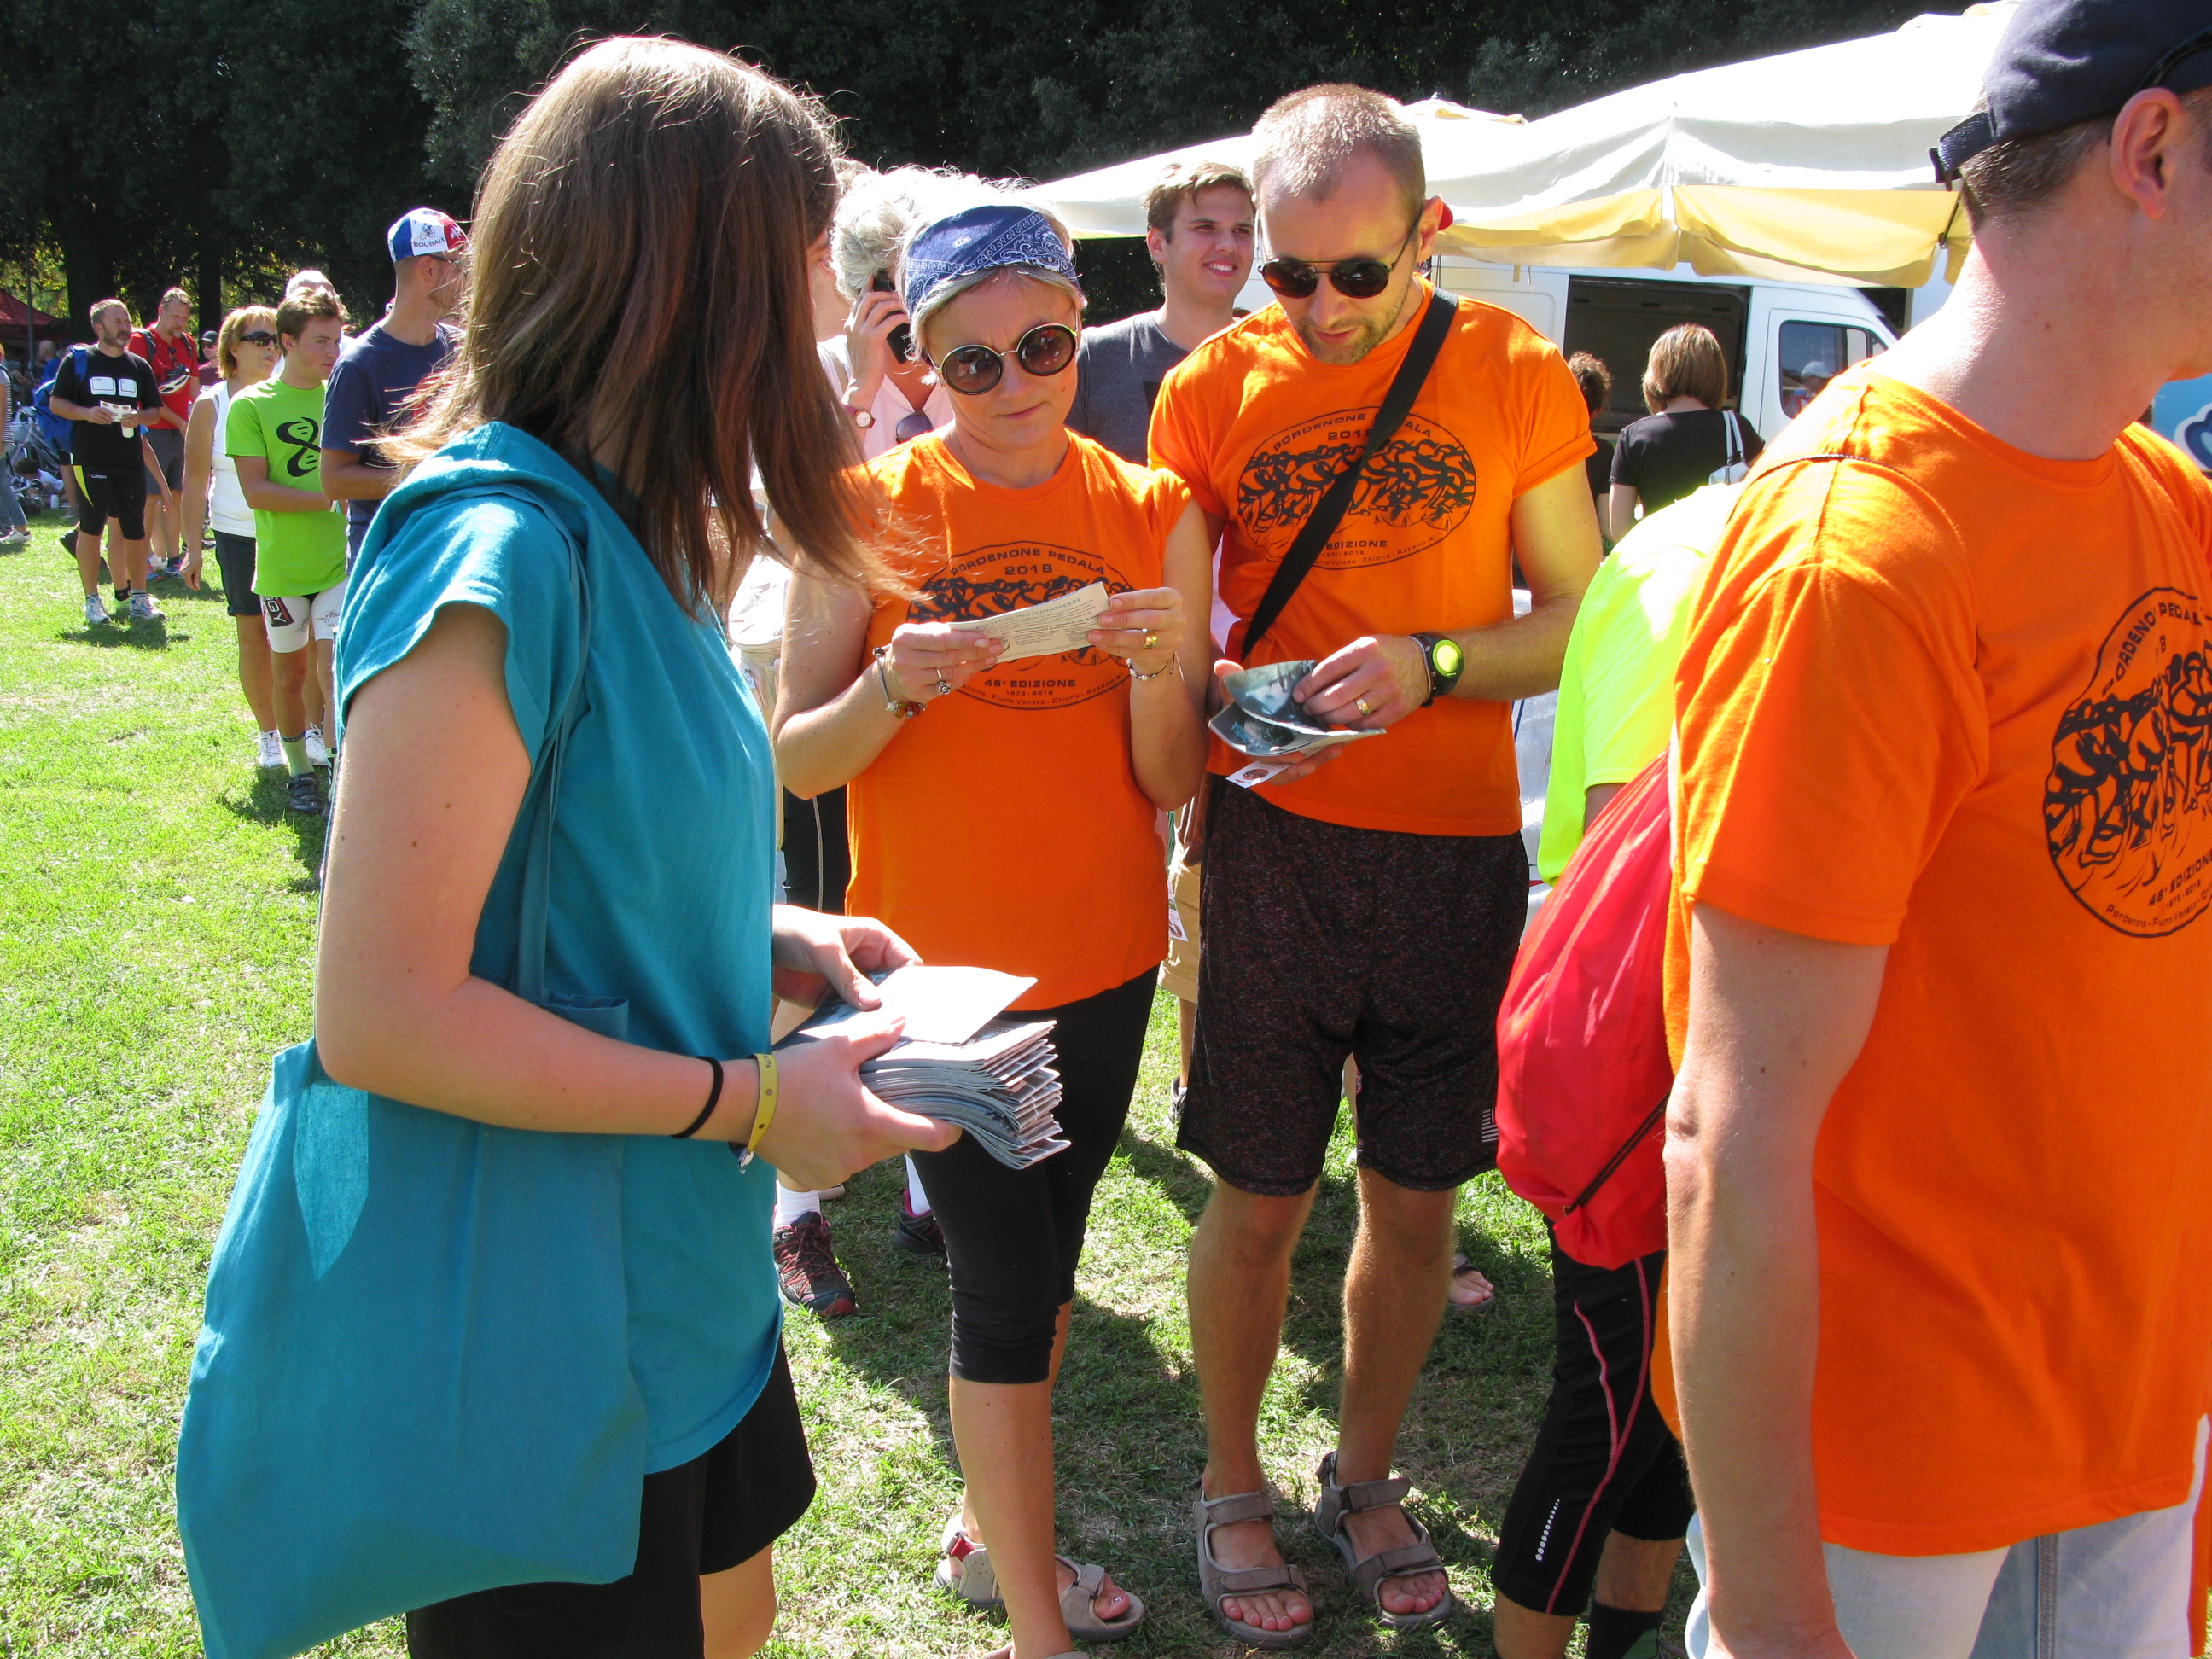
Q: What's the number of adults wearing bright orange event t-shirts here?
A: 3